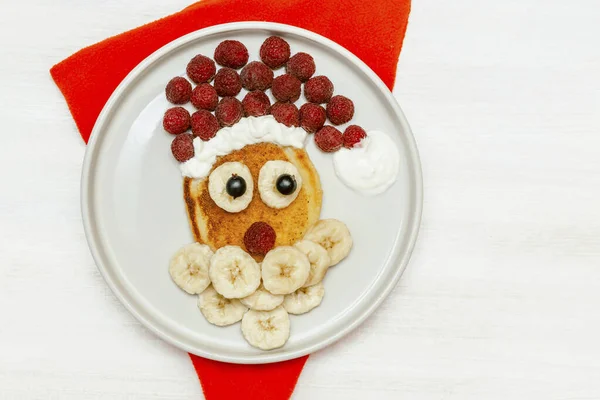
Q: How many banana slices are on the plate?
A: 11